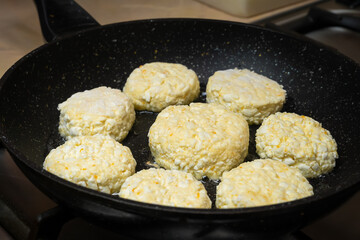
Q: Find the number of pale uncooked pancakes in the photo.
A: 8